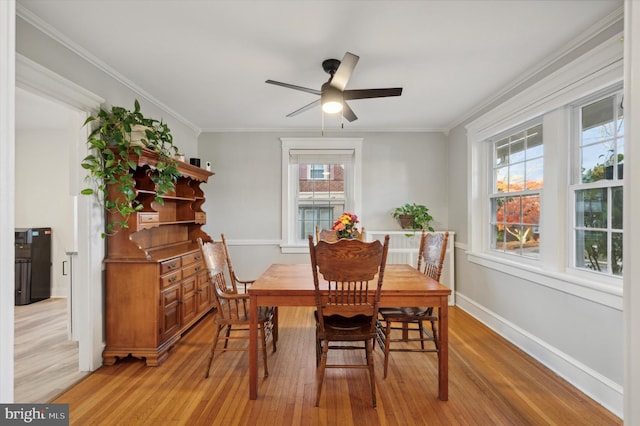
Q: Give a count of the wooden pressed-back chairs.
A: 4